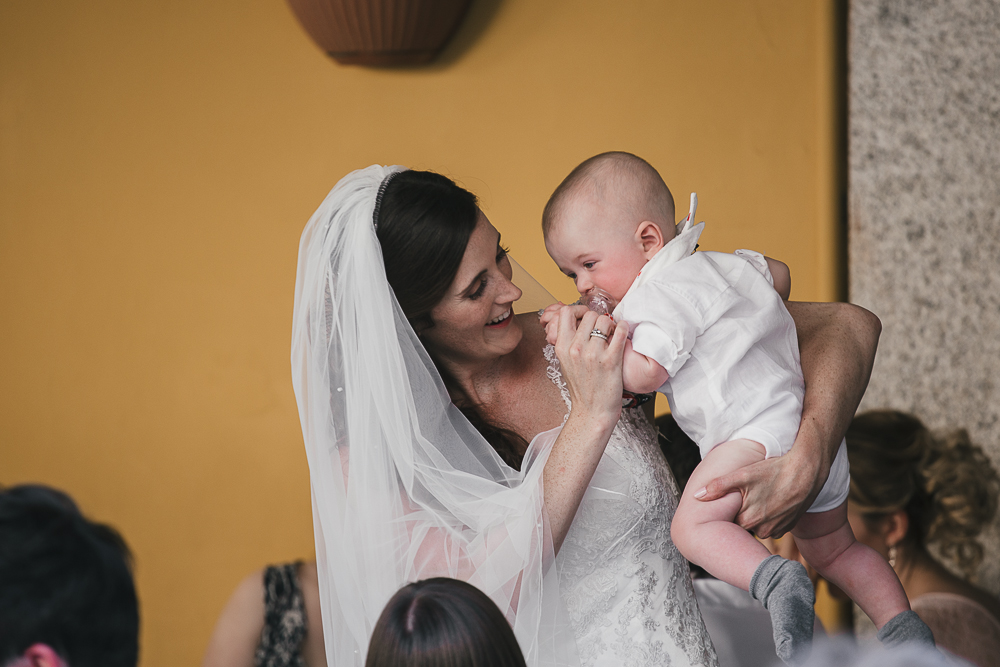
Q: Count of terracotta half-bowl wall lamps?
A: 1